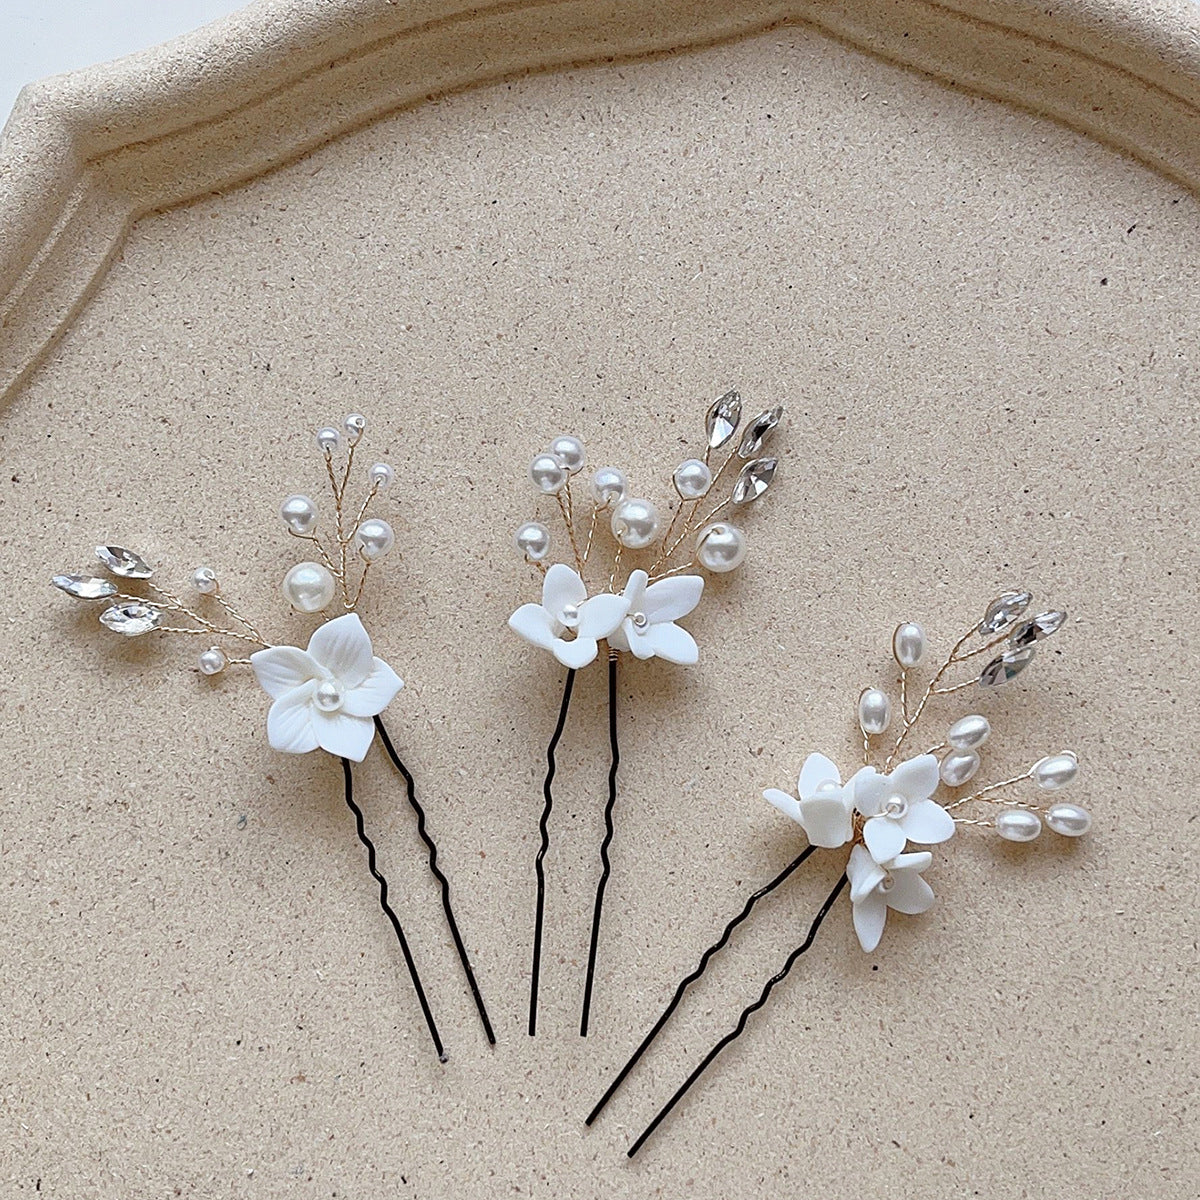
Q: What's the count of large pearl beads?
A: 3